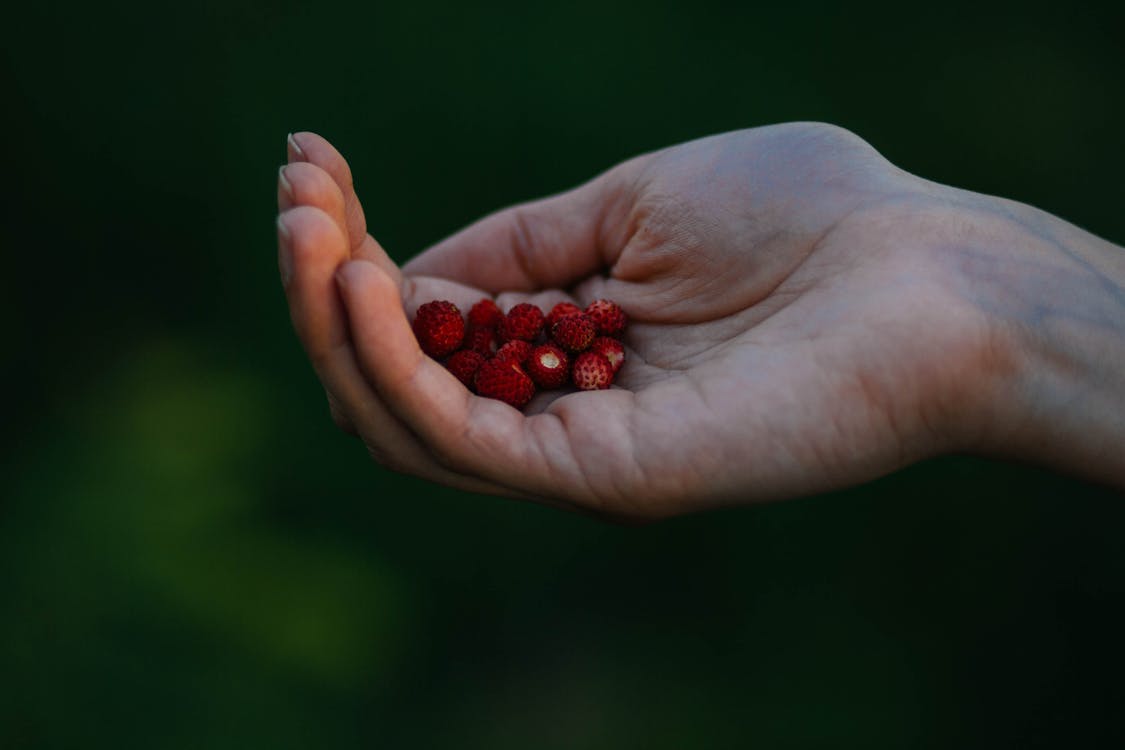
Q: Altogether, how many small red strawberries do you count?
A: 13